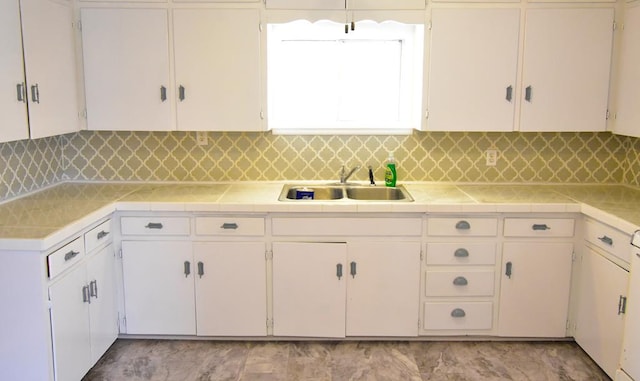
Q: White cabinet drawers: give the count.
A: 10